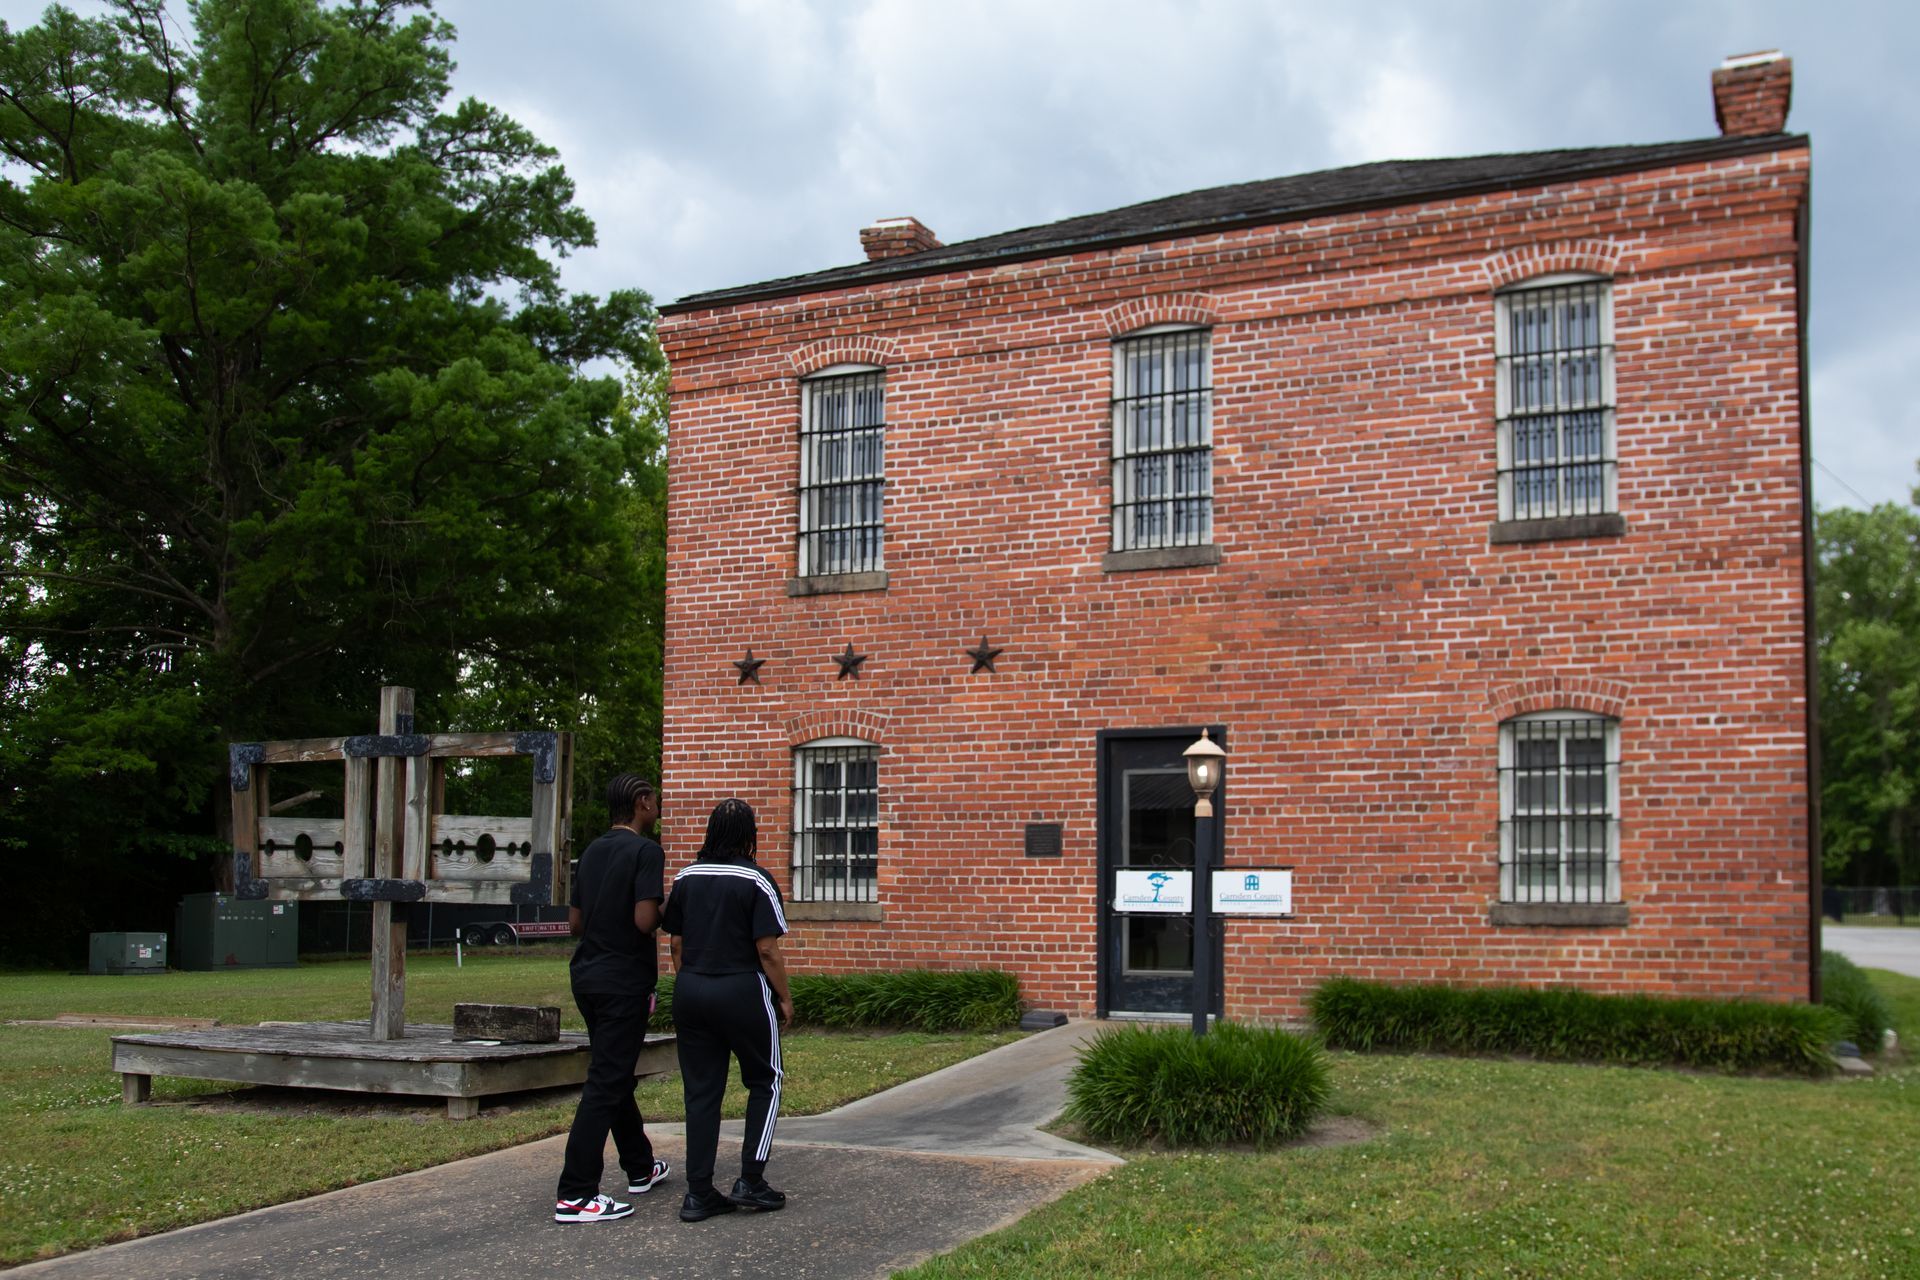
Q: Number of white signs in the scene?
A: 2